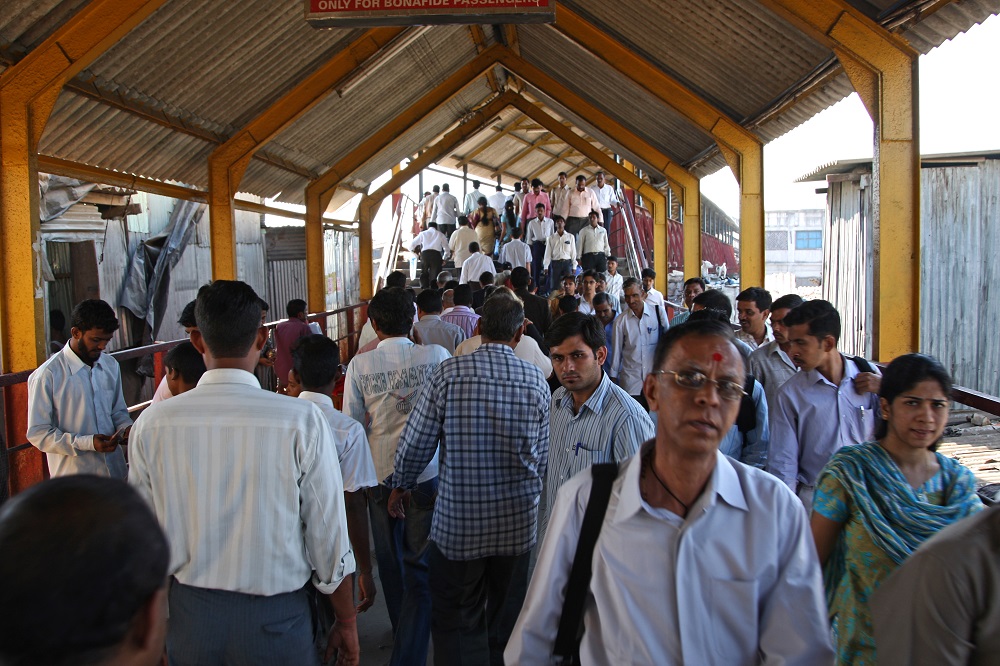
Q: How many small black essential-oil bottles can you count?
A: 0